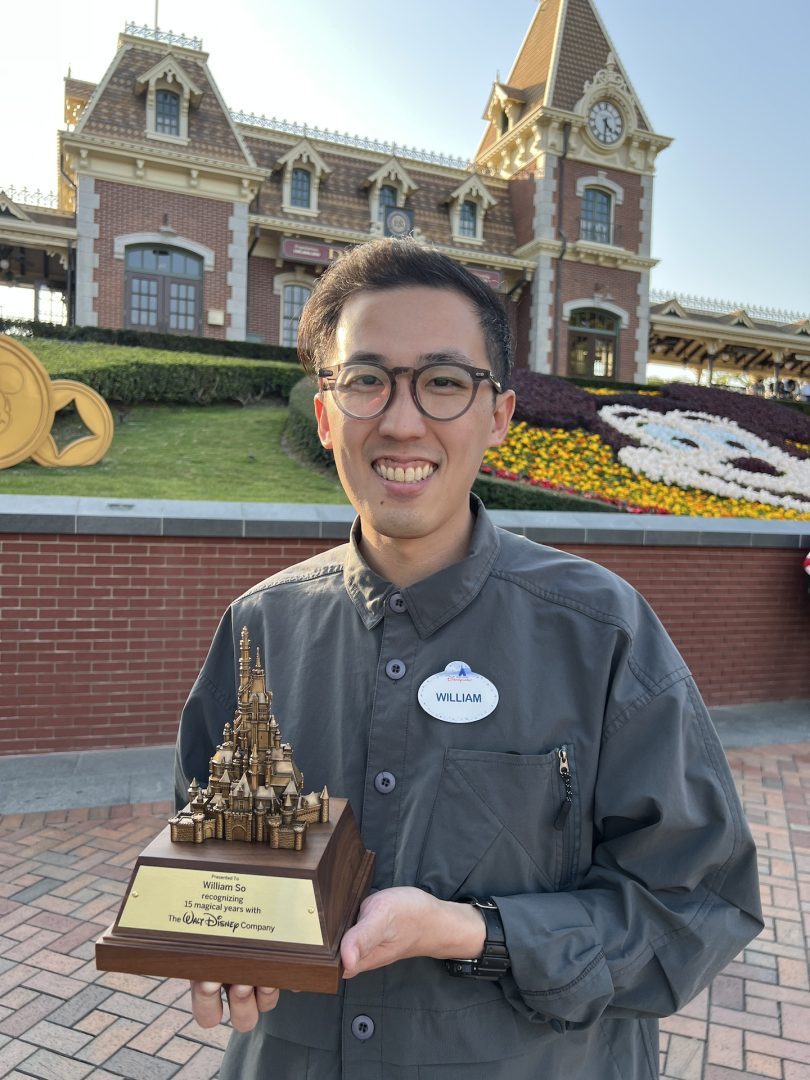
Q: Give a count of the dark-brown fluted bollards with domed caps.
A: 0